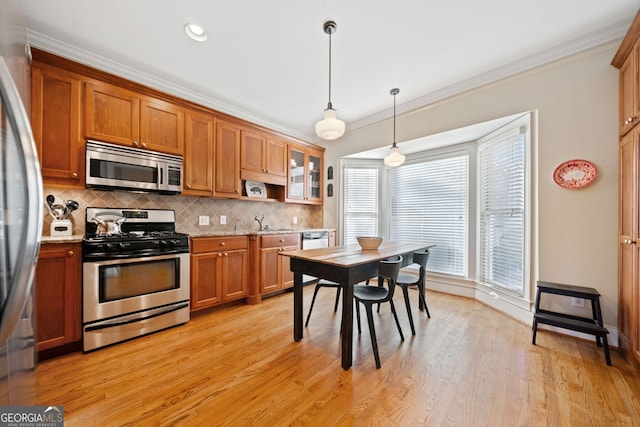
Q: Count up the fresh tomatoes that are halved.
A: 0